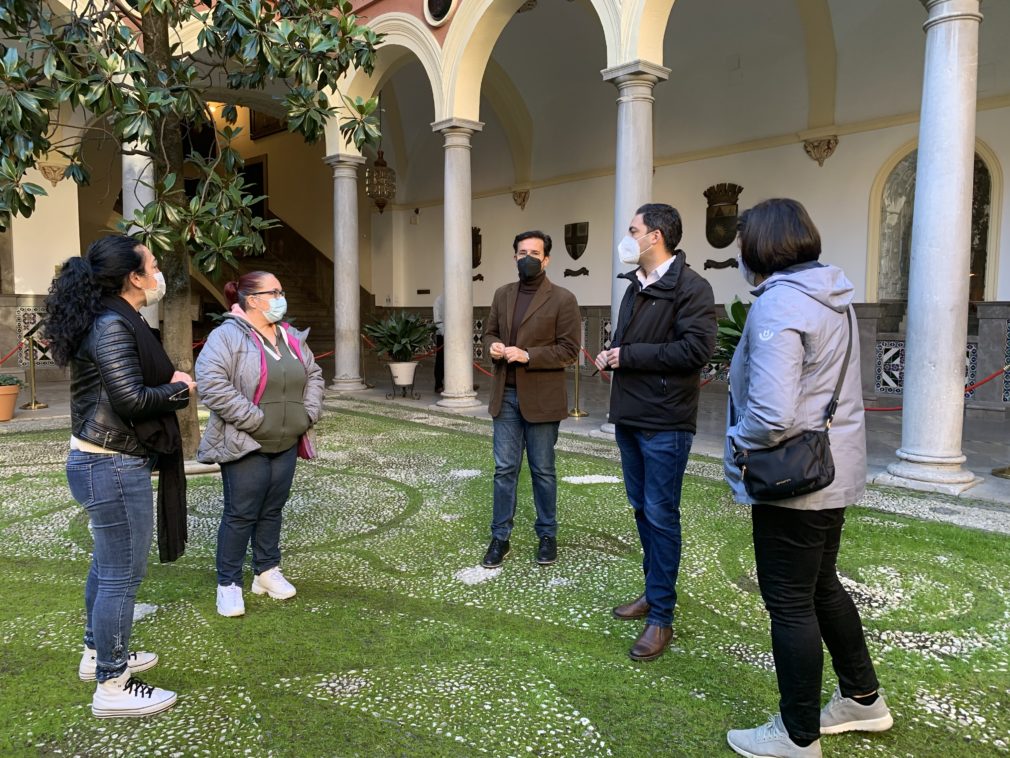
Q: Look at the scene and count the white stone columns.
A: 5